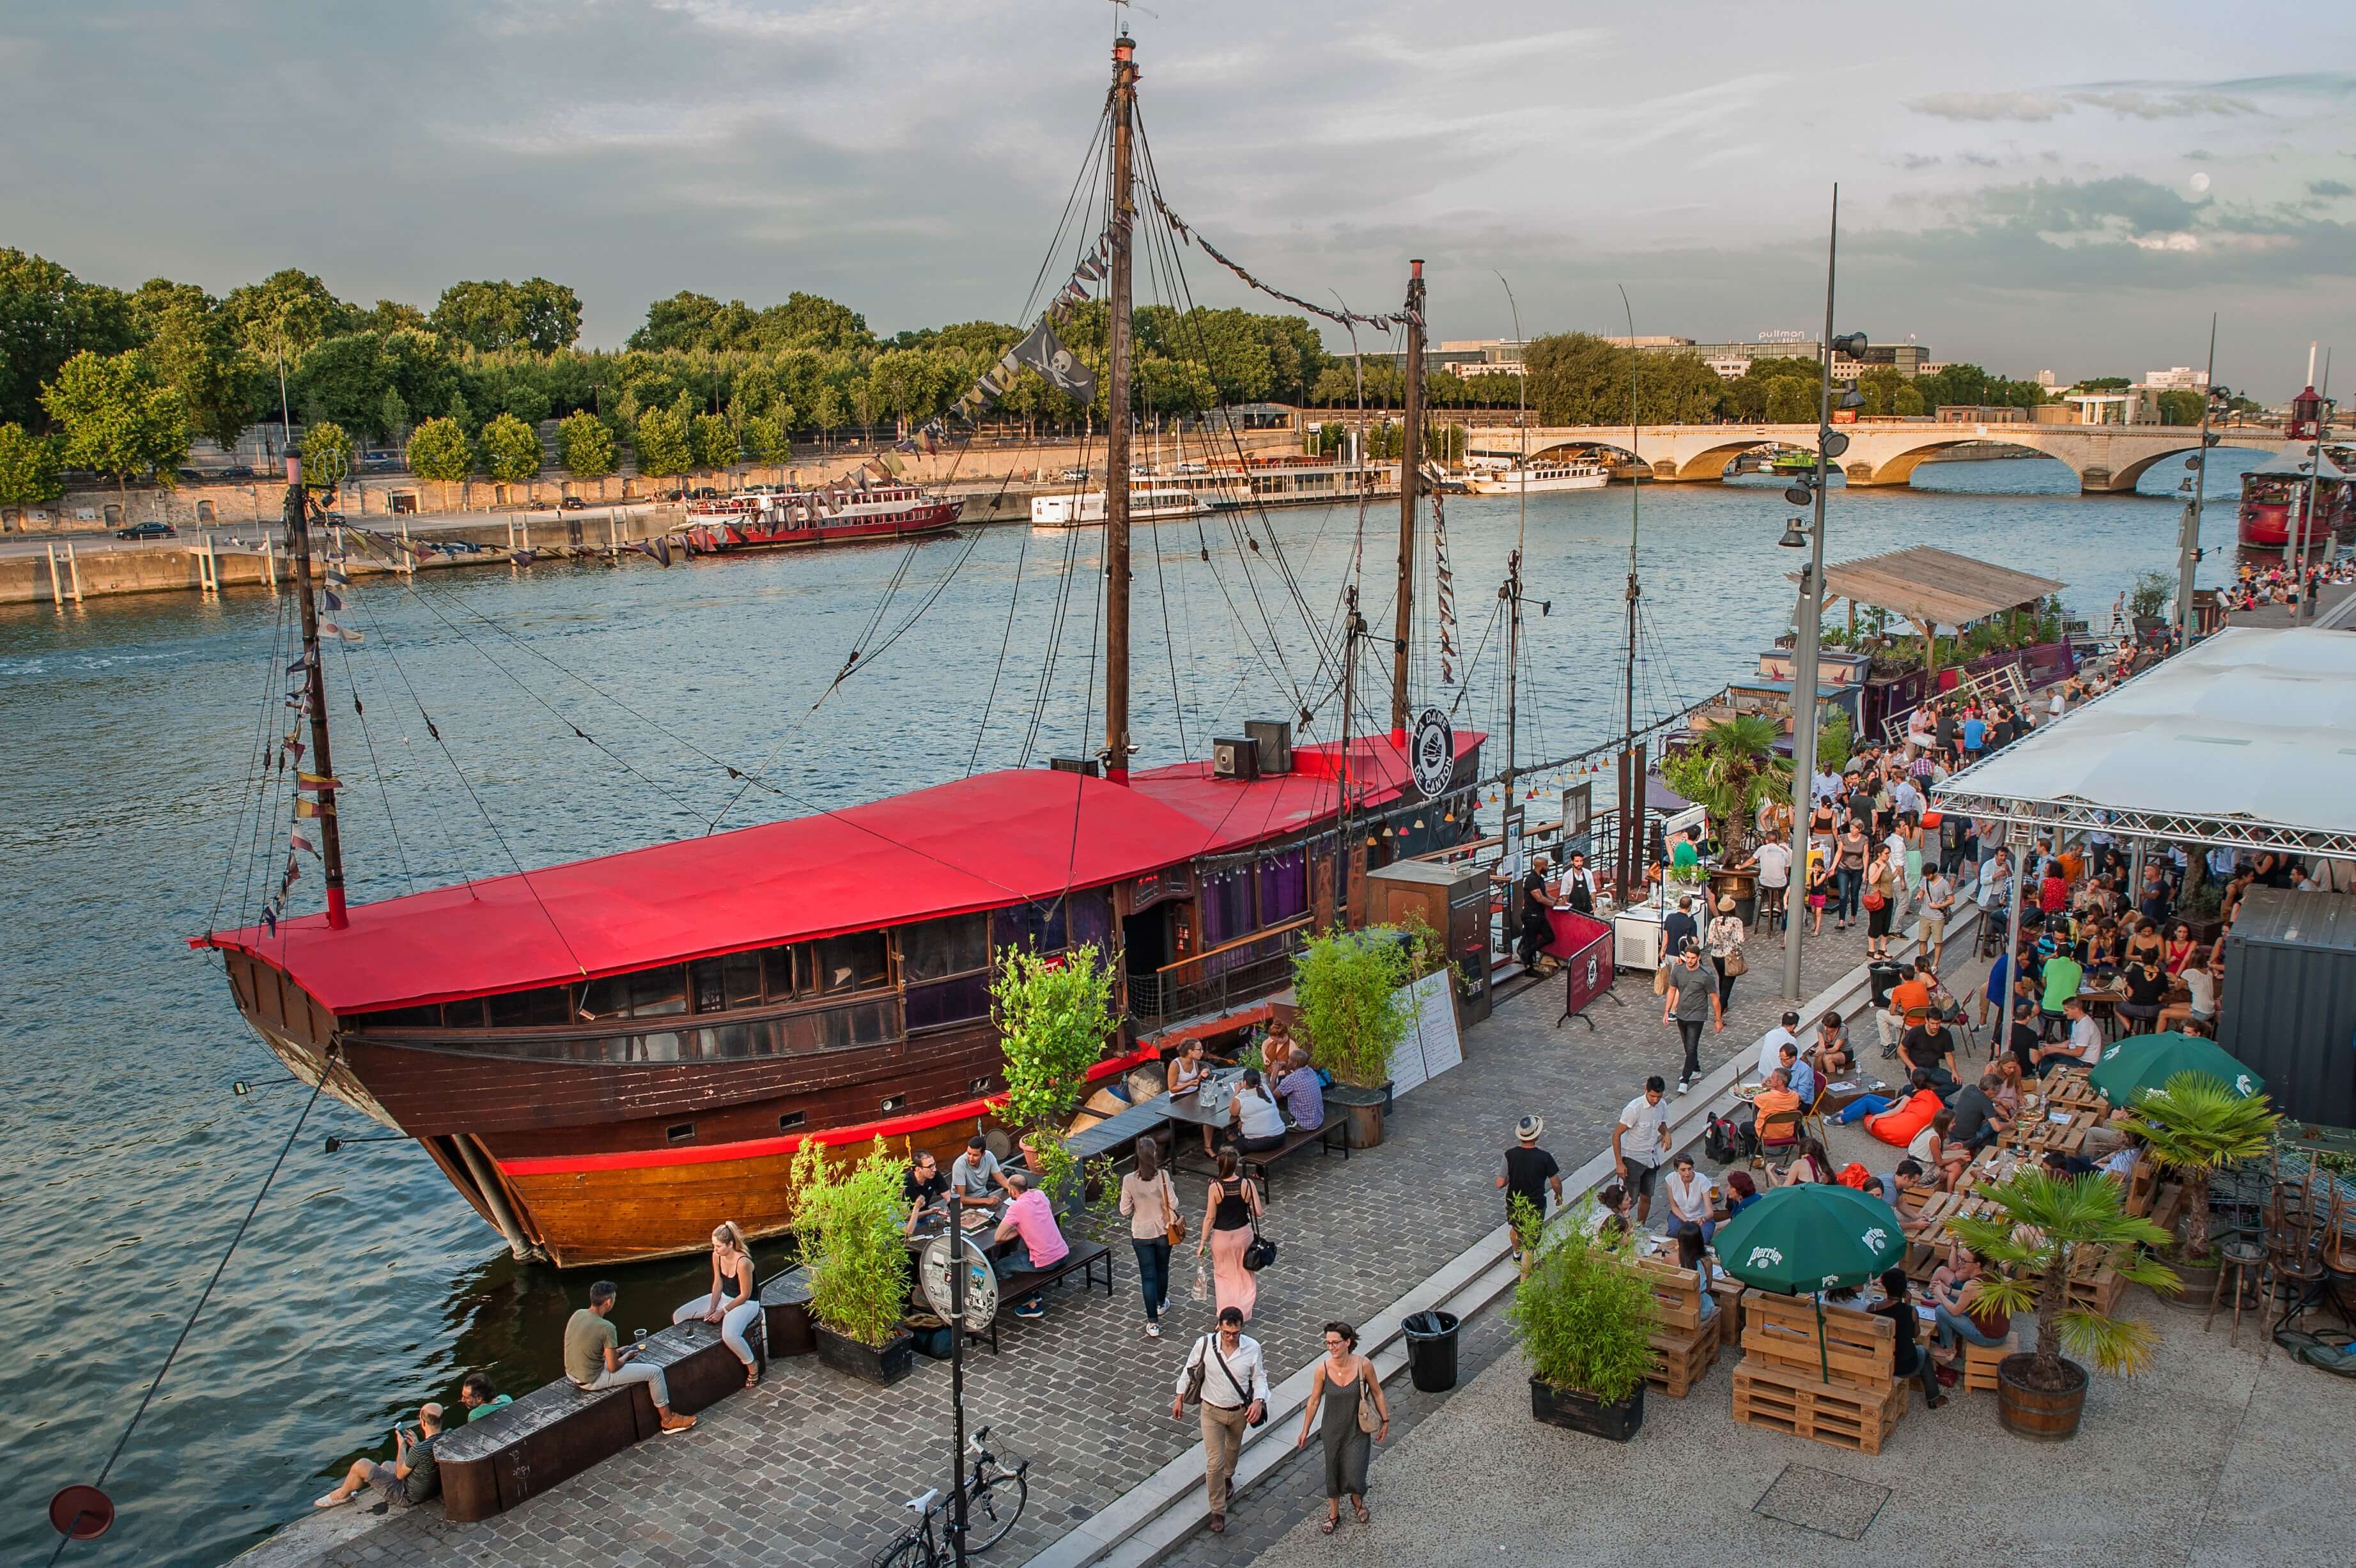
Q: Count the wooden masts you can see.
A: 3